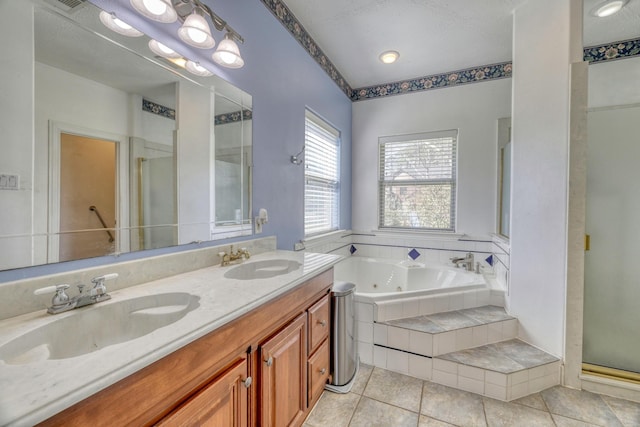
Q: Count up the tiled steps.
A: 2